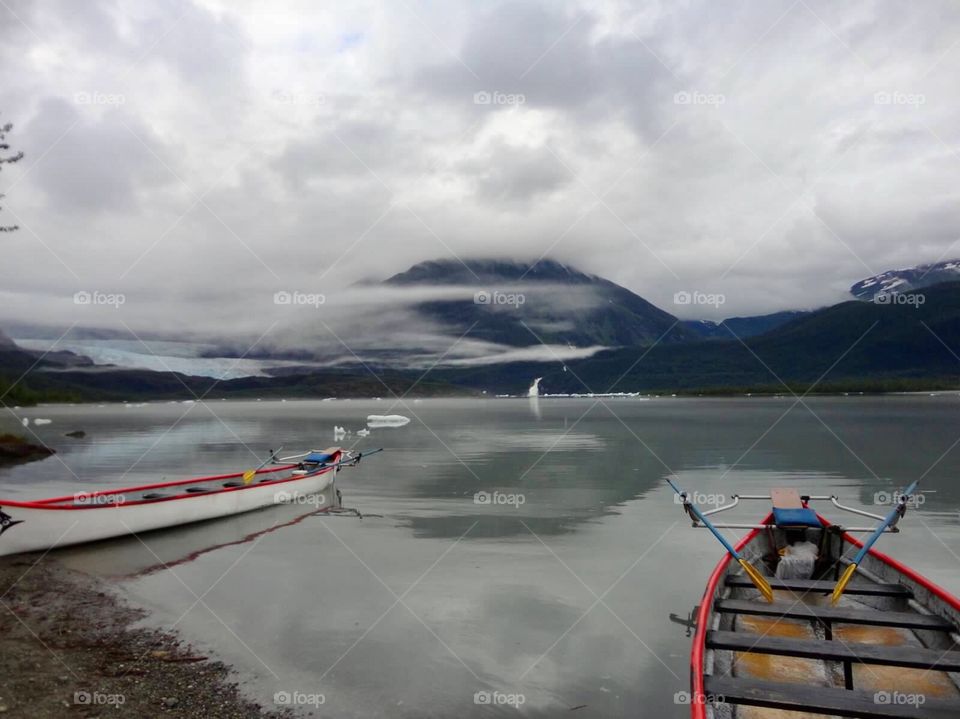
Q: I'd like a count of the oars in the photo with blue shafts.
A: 4